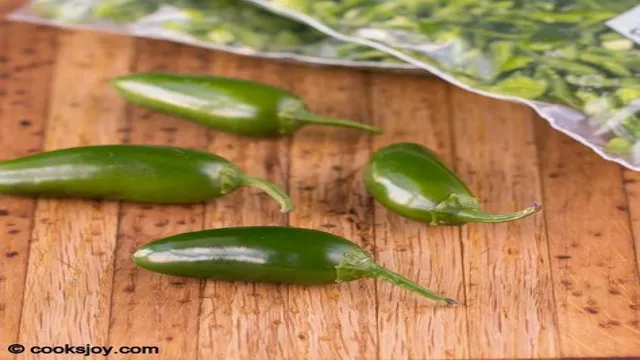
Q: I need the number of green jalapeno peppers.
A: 4